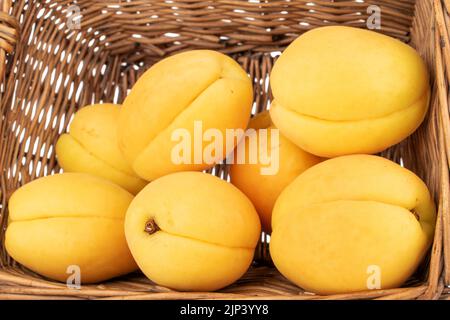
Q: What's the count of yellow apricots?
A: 7